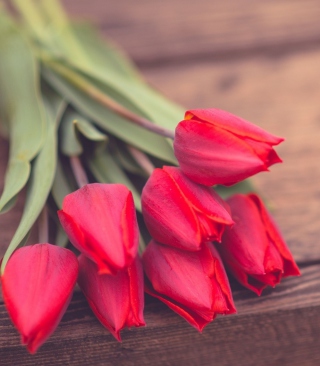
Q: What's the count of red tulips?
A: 7